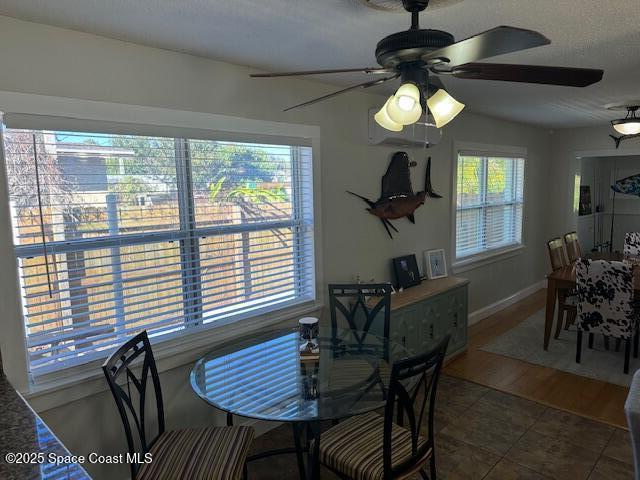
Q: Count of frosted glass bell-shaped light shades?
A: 3